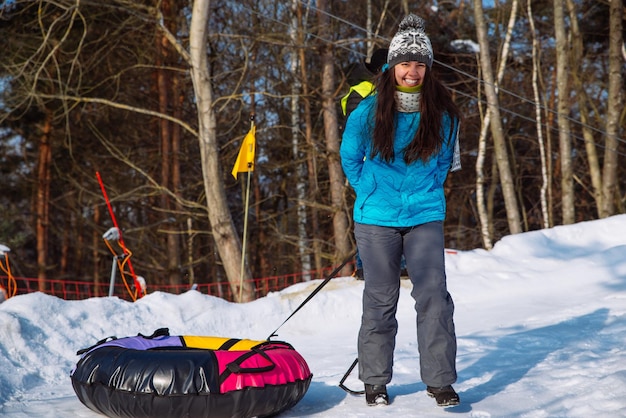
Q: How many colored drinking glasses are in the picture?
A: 0